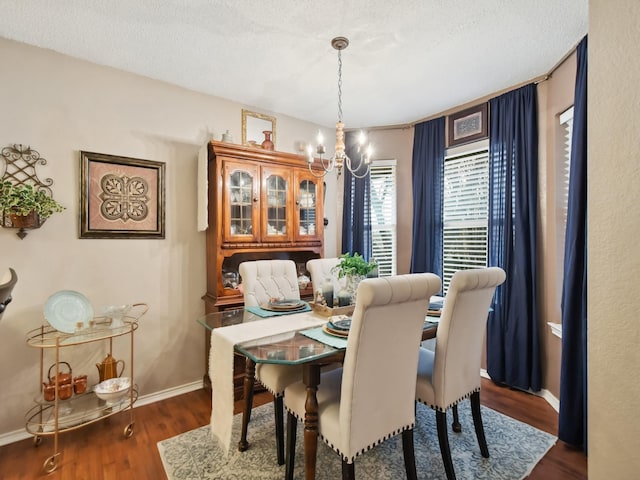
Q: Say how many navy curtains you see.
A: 4